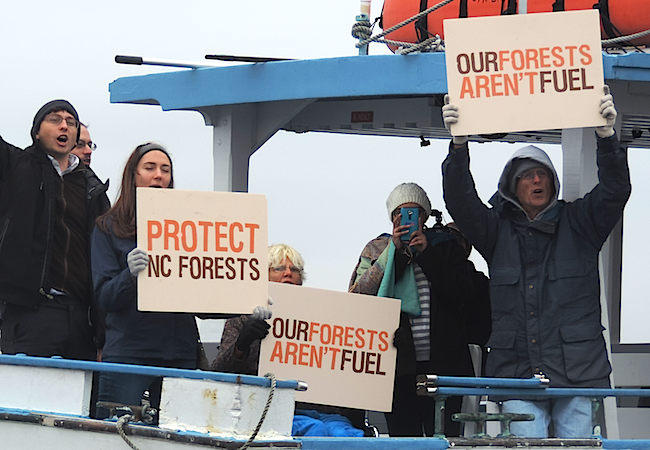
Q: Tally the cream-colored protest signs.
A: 3